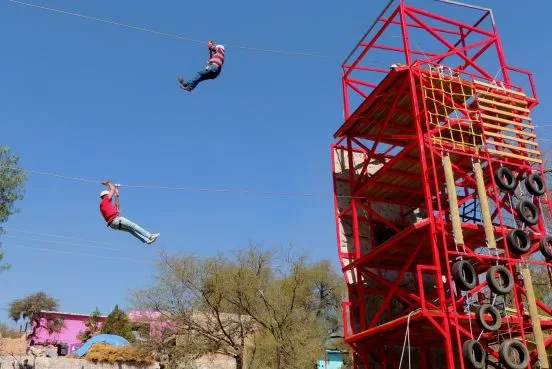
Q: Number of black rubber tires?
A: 10